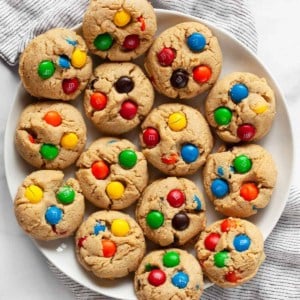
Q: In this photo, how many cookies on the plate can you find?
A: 14